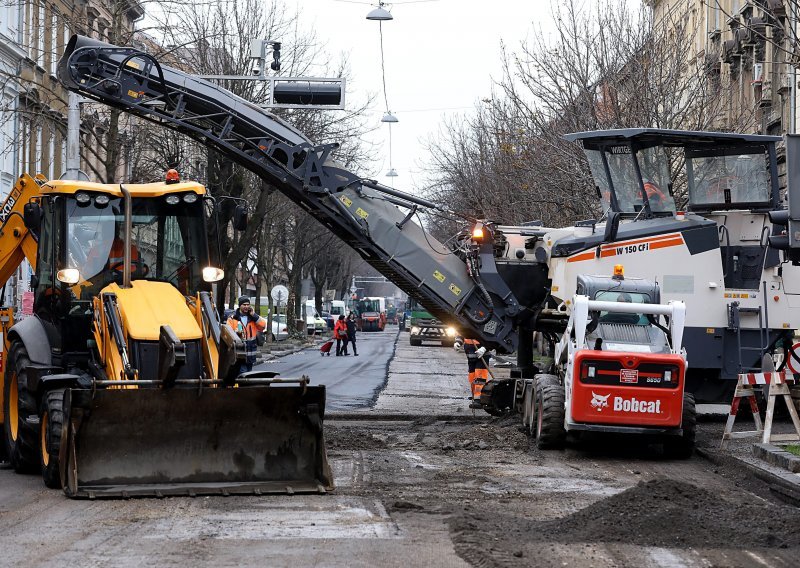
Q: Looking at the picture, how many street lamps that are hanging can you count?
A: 3